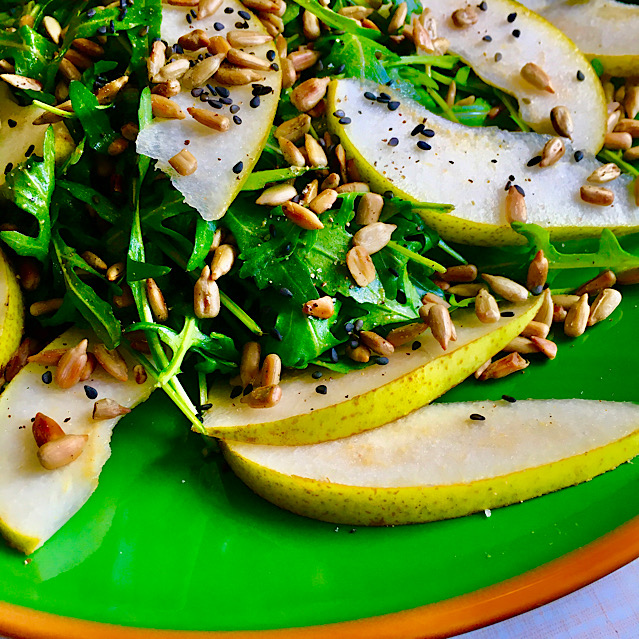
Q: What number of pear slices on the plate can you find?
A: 9